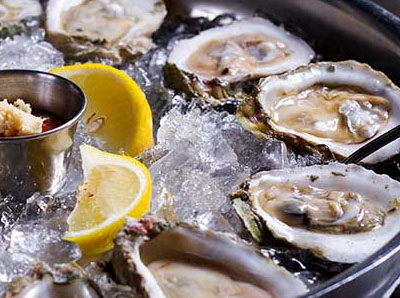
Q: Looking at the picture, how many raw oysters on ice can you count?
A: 7